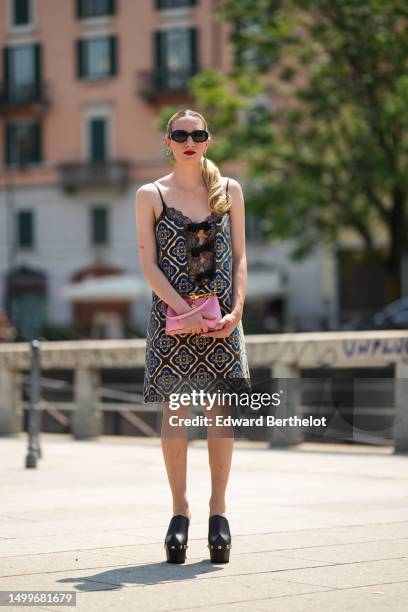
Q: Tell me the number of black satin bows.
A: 3